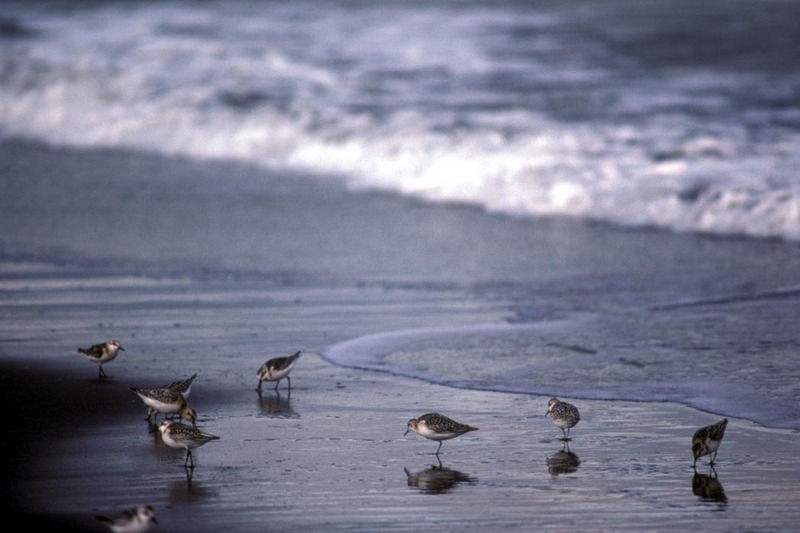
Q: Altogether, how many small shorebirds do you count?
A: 9